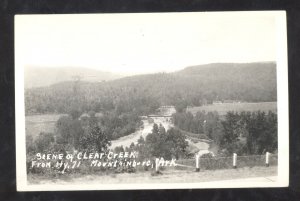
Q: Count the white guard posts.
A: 4